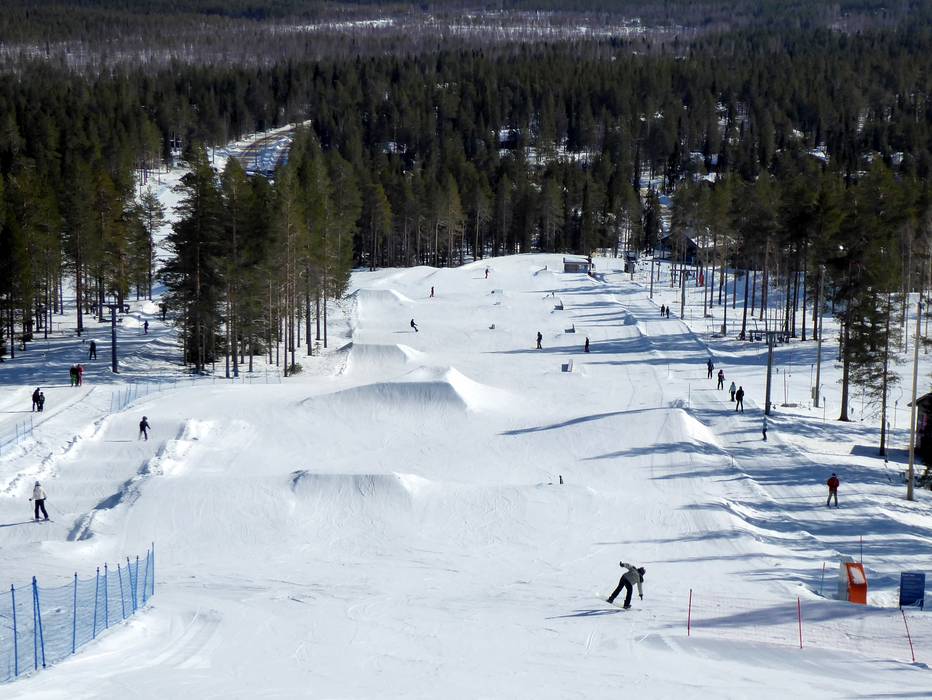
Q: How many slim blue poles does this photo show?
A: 11